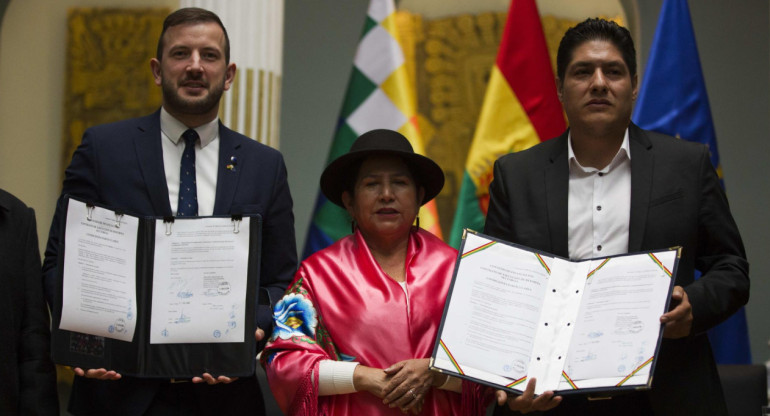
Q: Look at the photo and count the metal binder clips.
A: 4